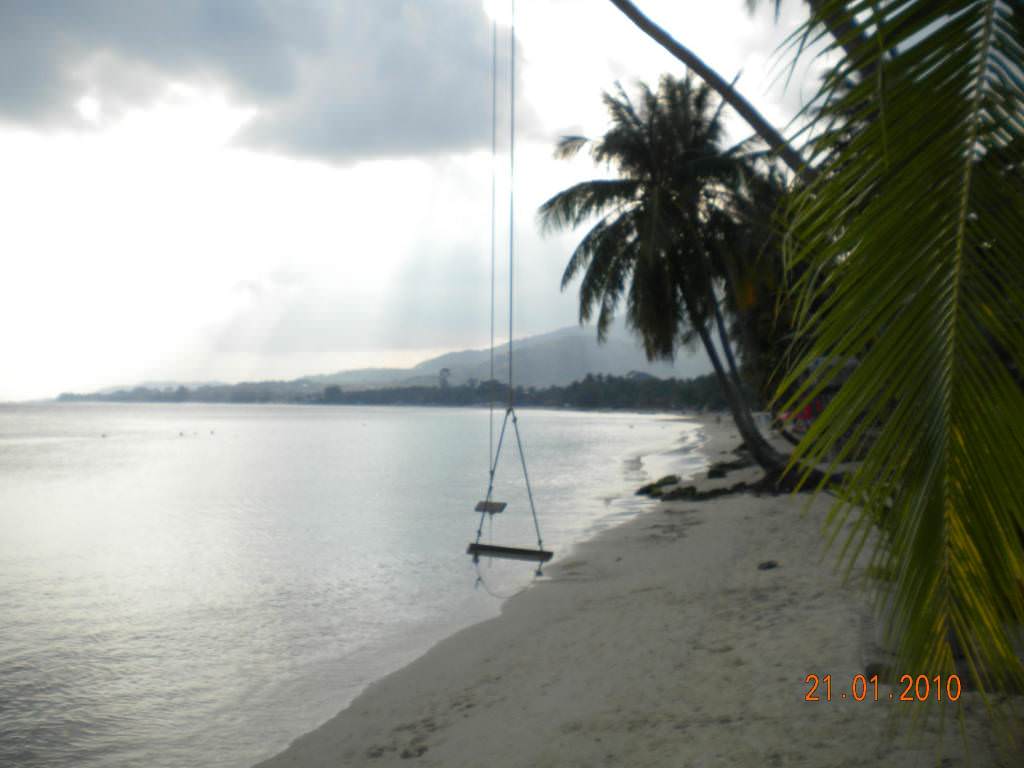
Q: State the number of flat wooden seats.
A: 2